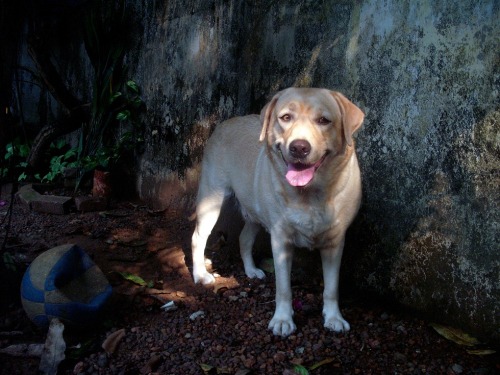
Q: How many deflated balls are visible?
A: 1